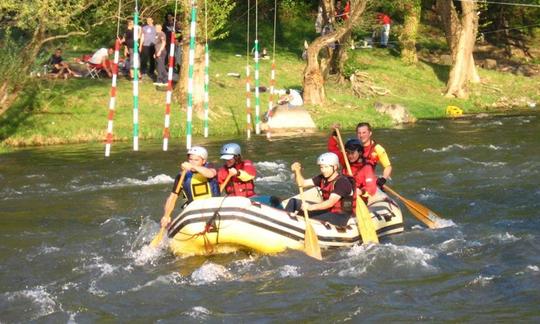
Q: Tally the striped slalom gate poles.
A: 8